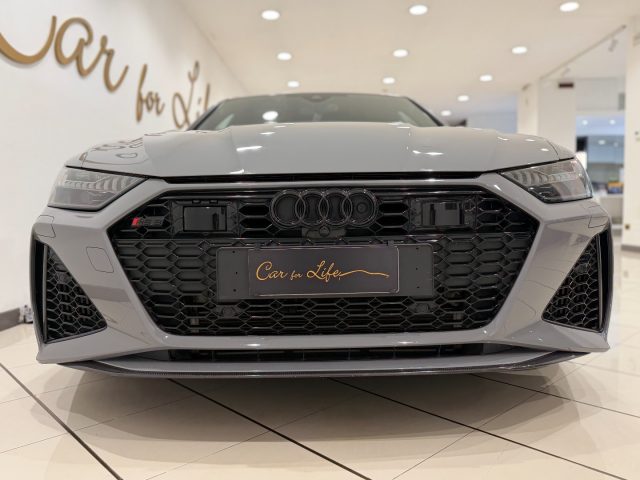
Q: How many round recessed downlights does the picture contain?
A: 11